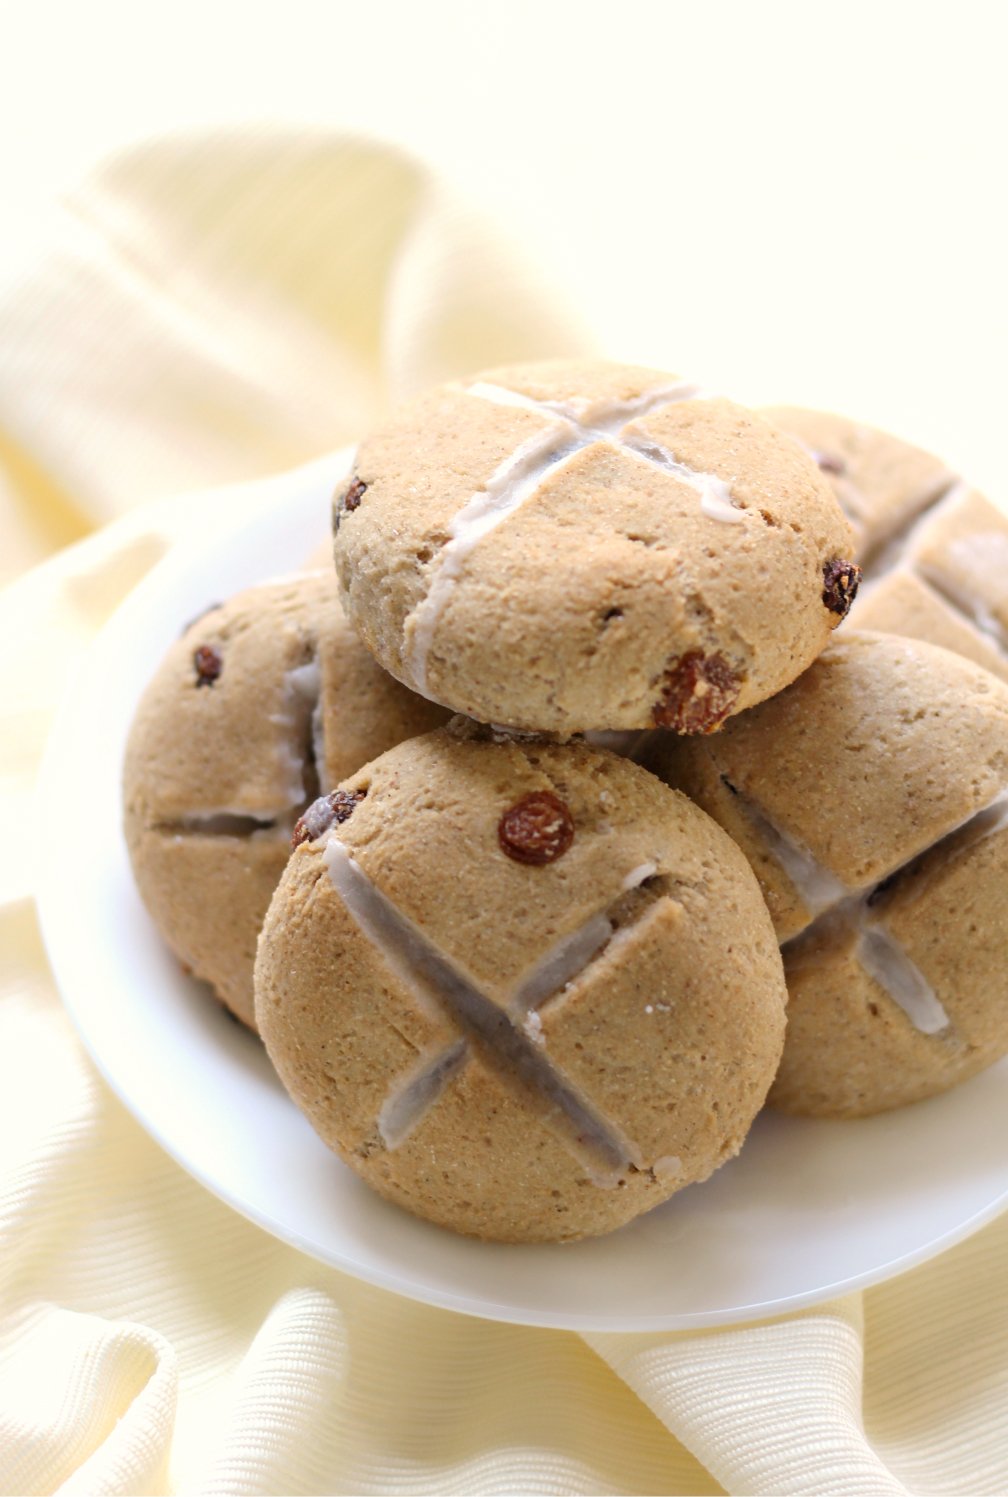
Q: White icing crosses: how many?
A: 5